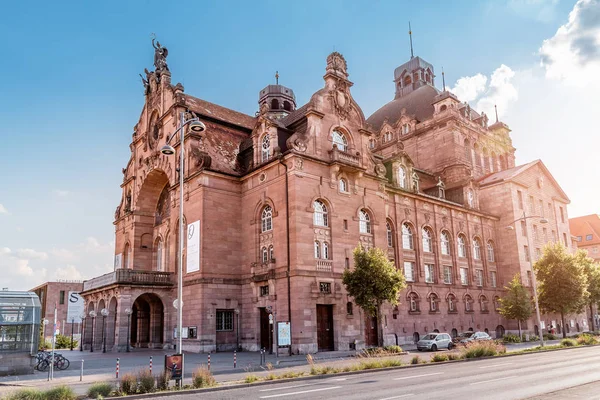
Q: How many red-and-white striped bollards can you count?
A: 4